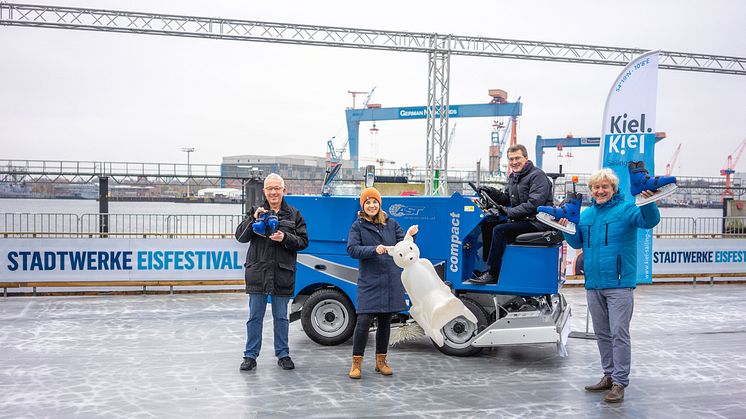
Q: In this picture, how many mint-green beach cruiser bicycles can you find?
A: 0